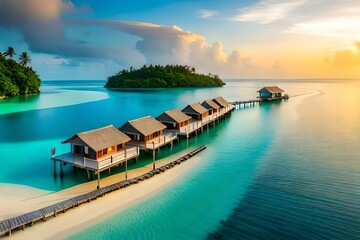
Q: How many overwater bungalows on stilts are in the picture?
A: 7